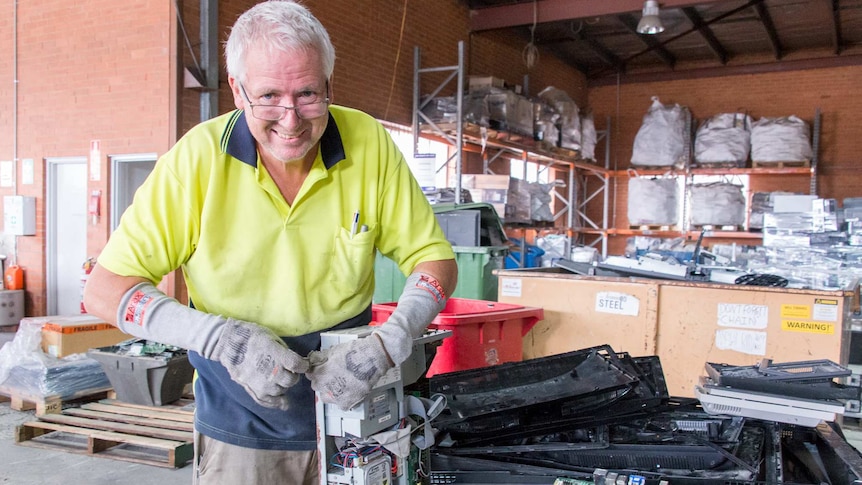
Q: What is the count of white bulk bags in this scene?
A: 5